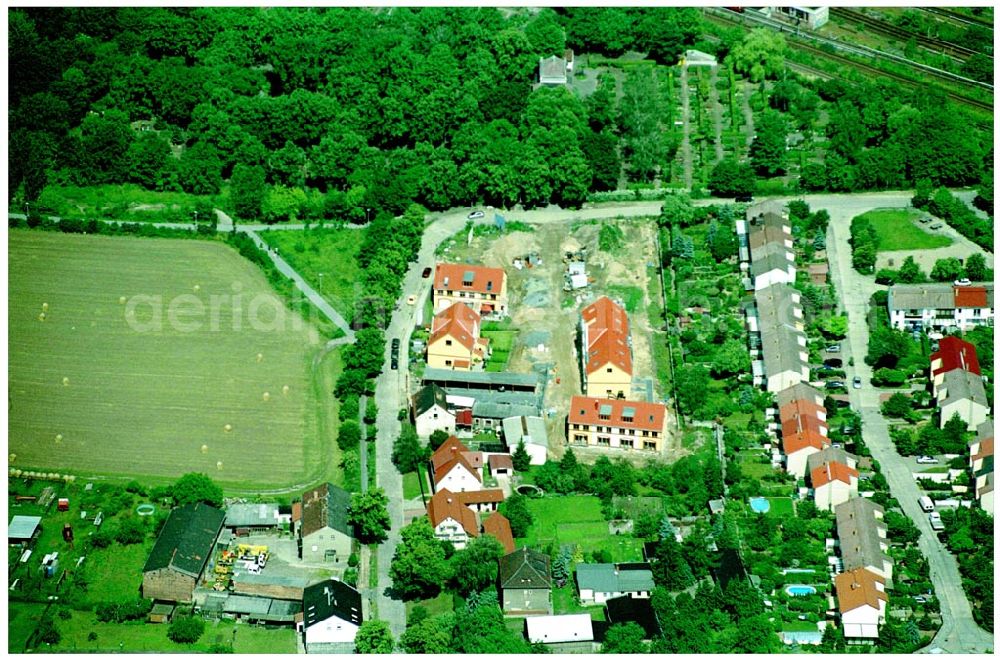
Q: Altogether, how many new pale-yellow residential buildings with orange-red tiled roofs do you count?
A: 4